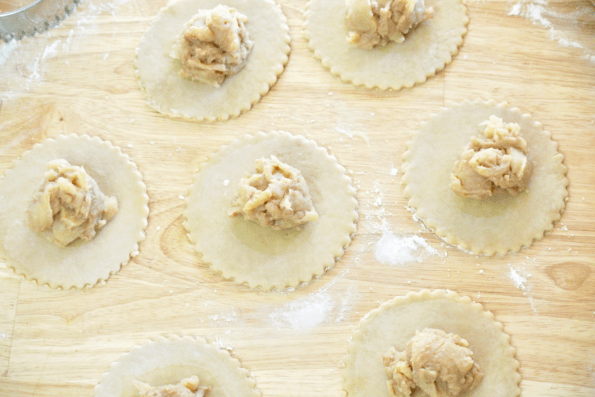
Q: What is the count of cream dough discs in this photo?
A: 7